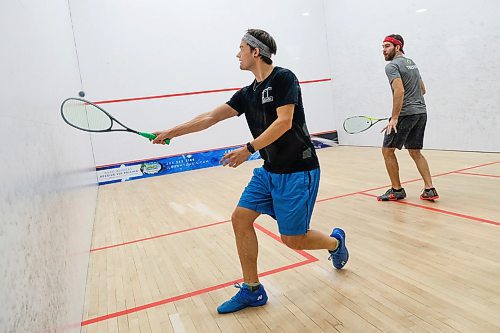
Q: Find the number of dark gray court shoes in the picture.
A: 2